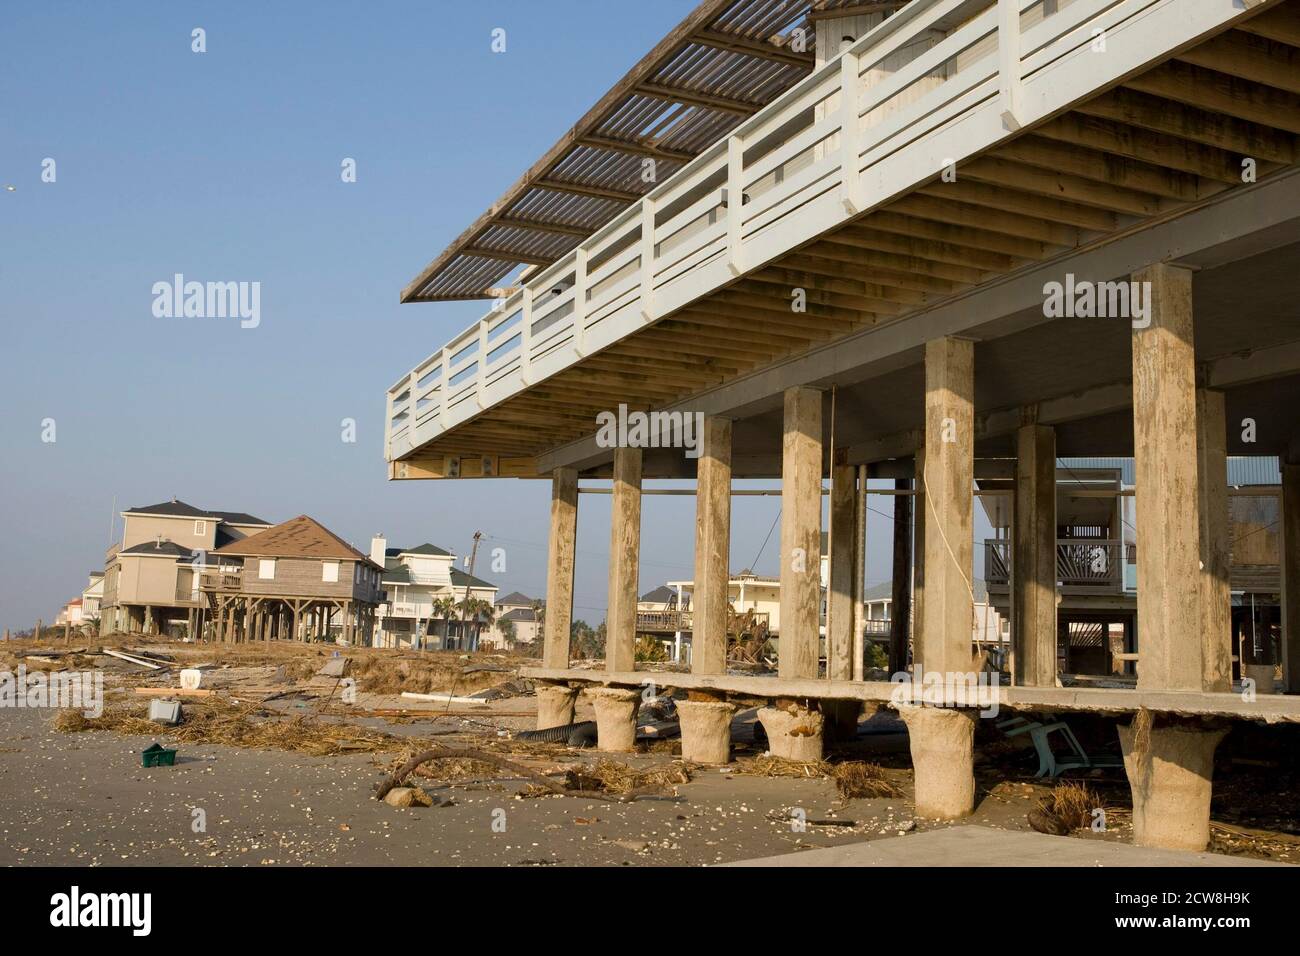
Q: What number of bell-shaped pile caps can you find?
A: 6